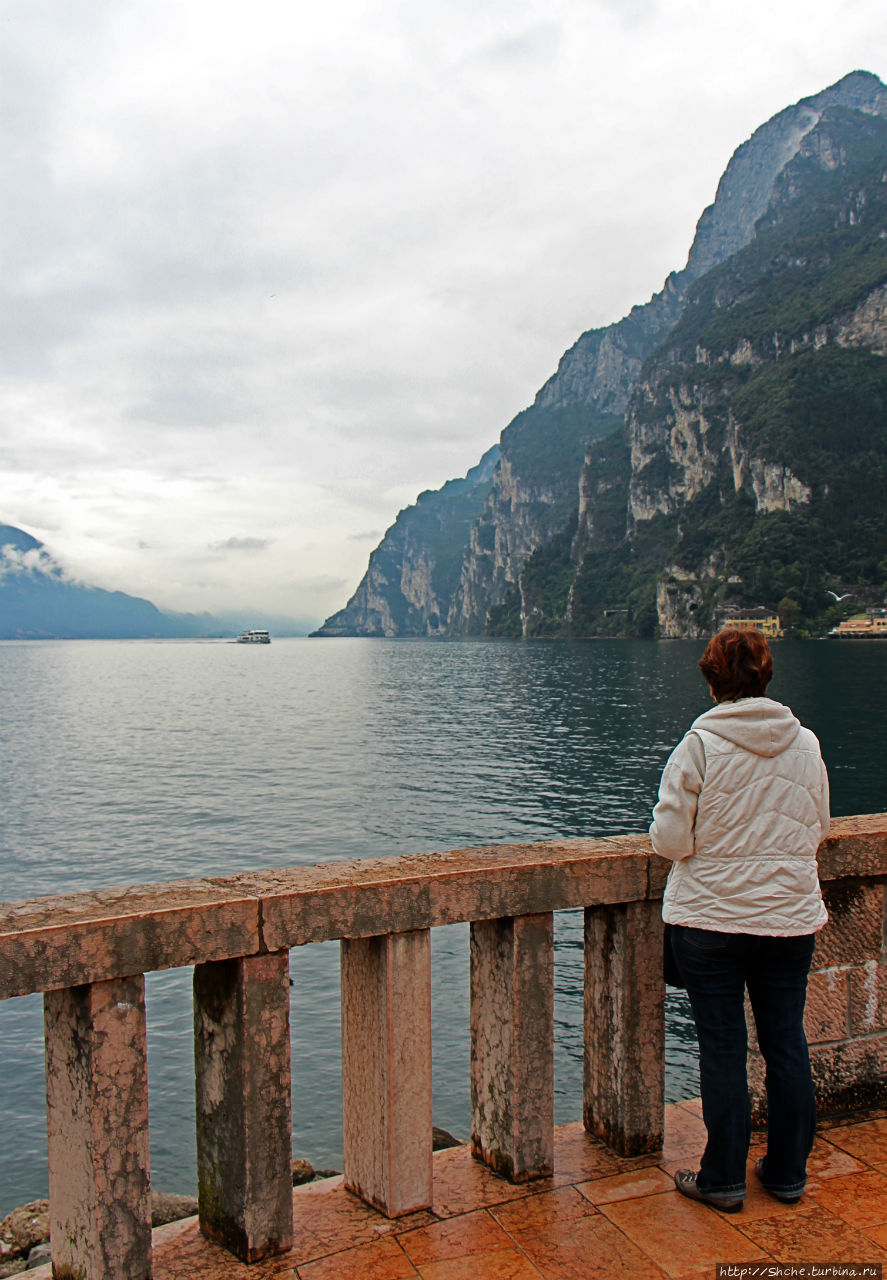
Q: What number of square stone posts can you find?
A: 5